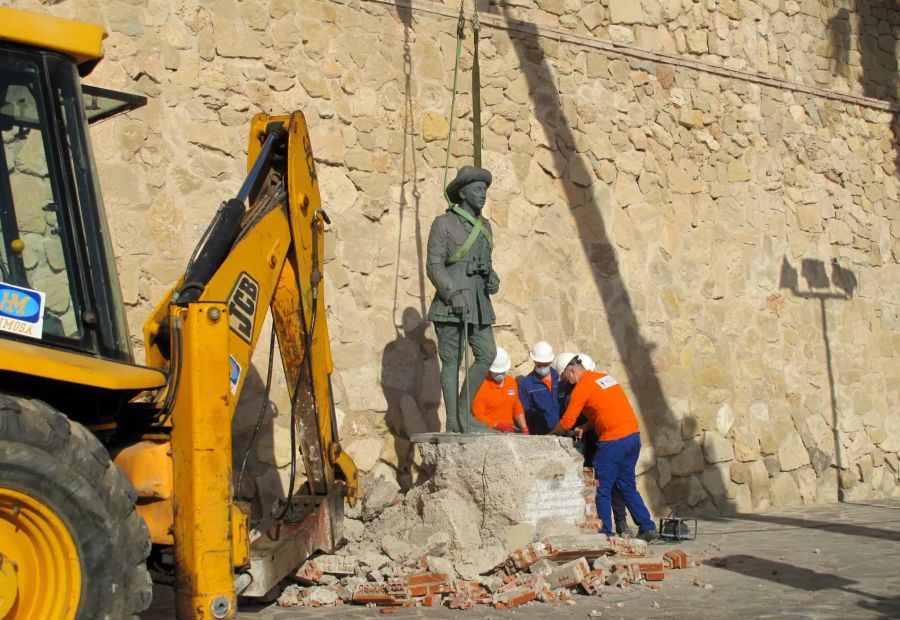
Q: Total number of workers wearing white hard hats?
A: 4